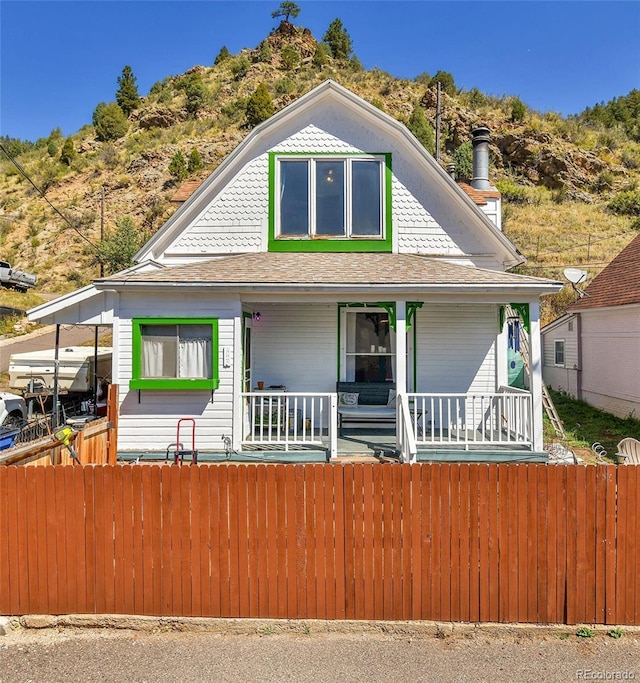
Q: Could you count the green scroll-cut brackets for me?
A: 4